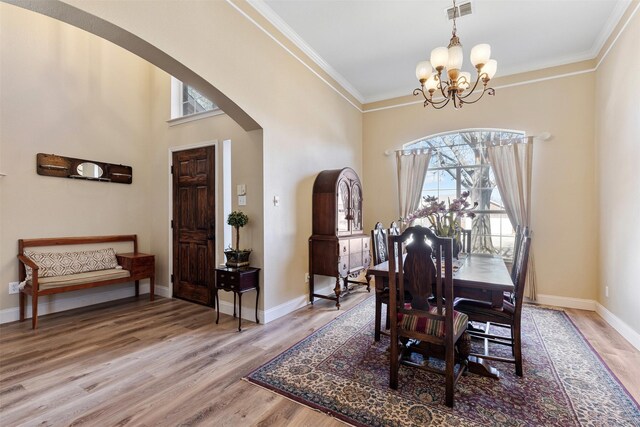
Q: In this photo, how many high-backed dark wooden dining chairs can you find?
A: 6